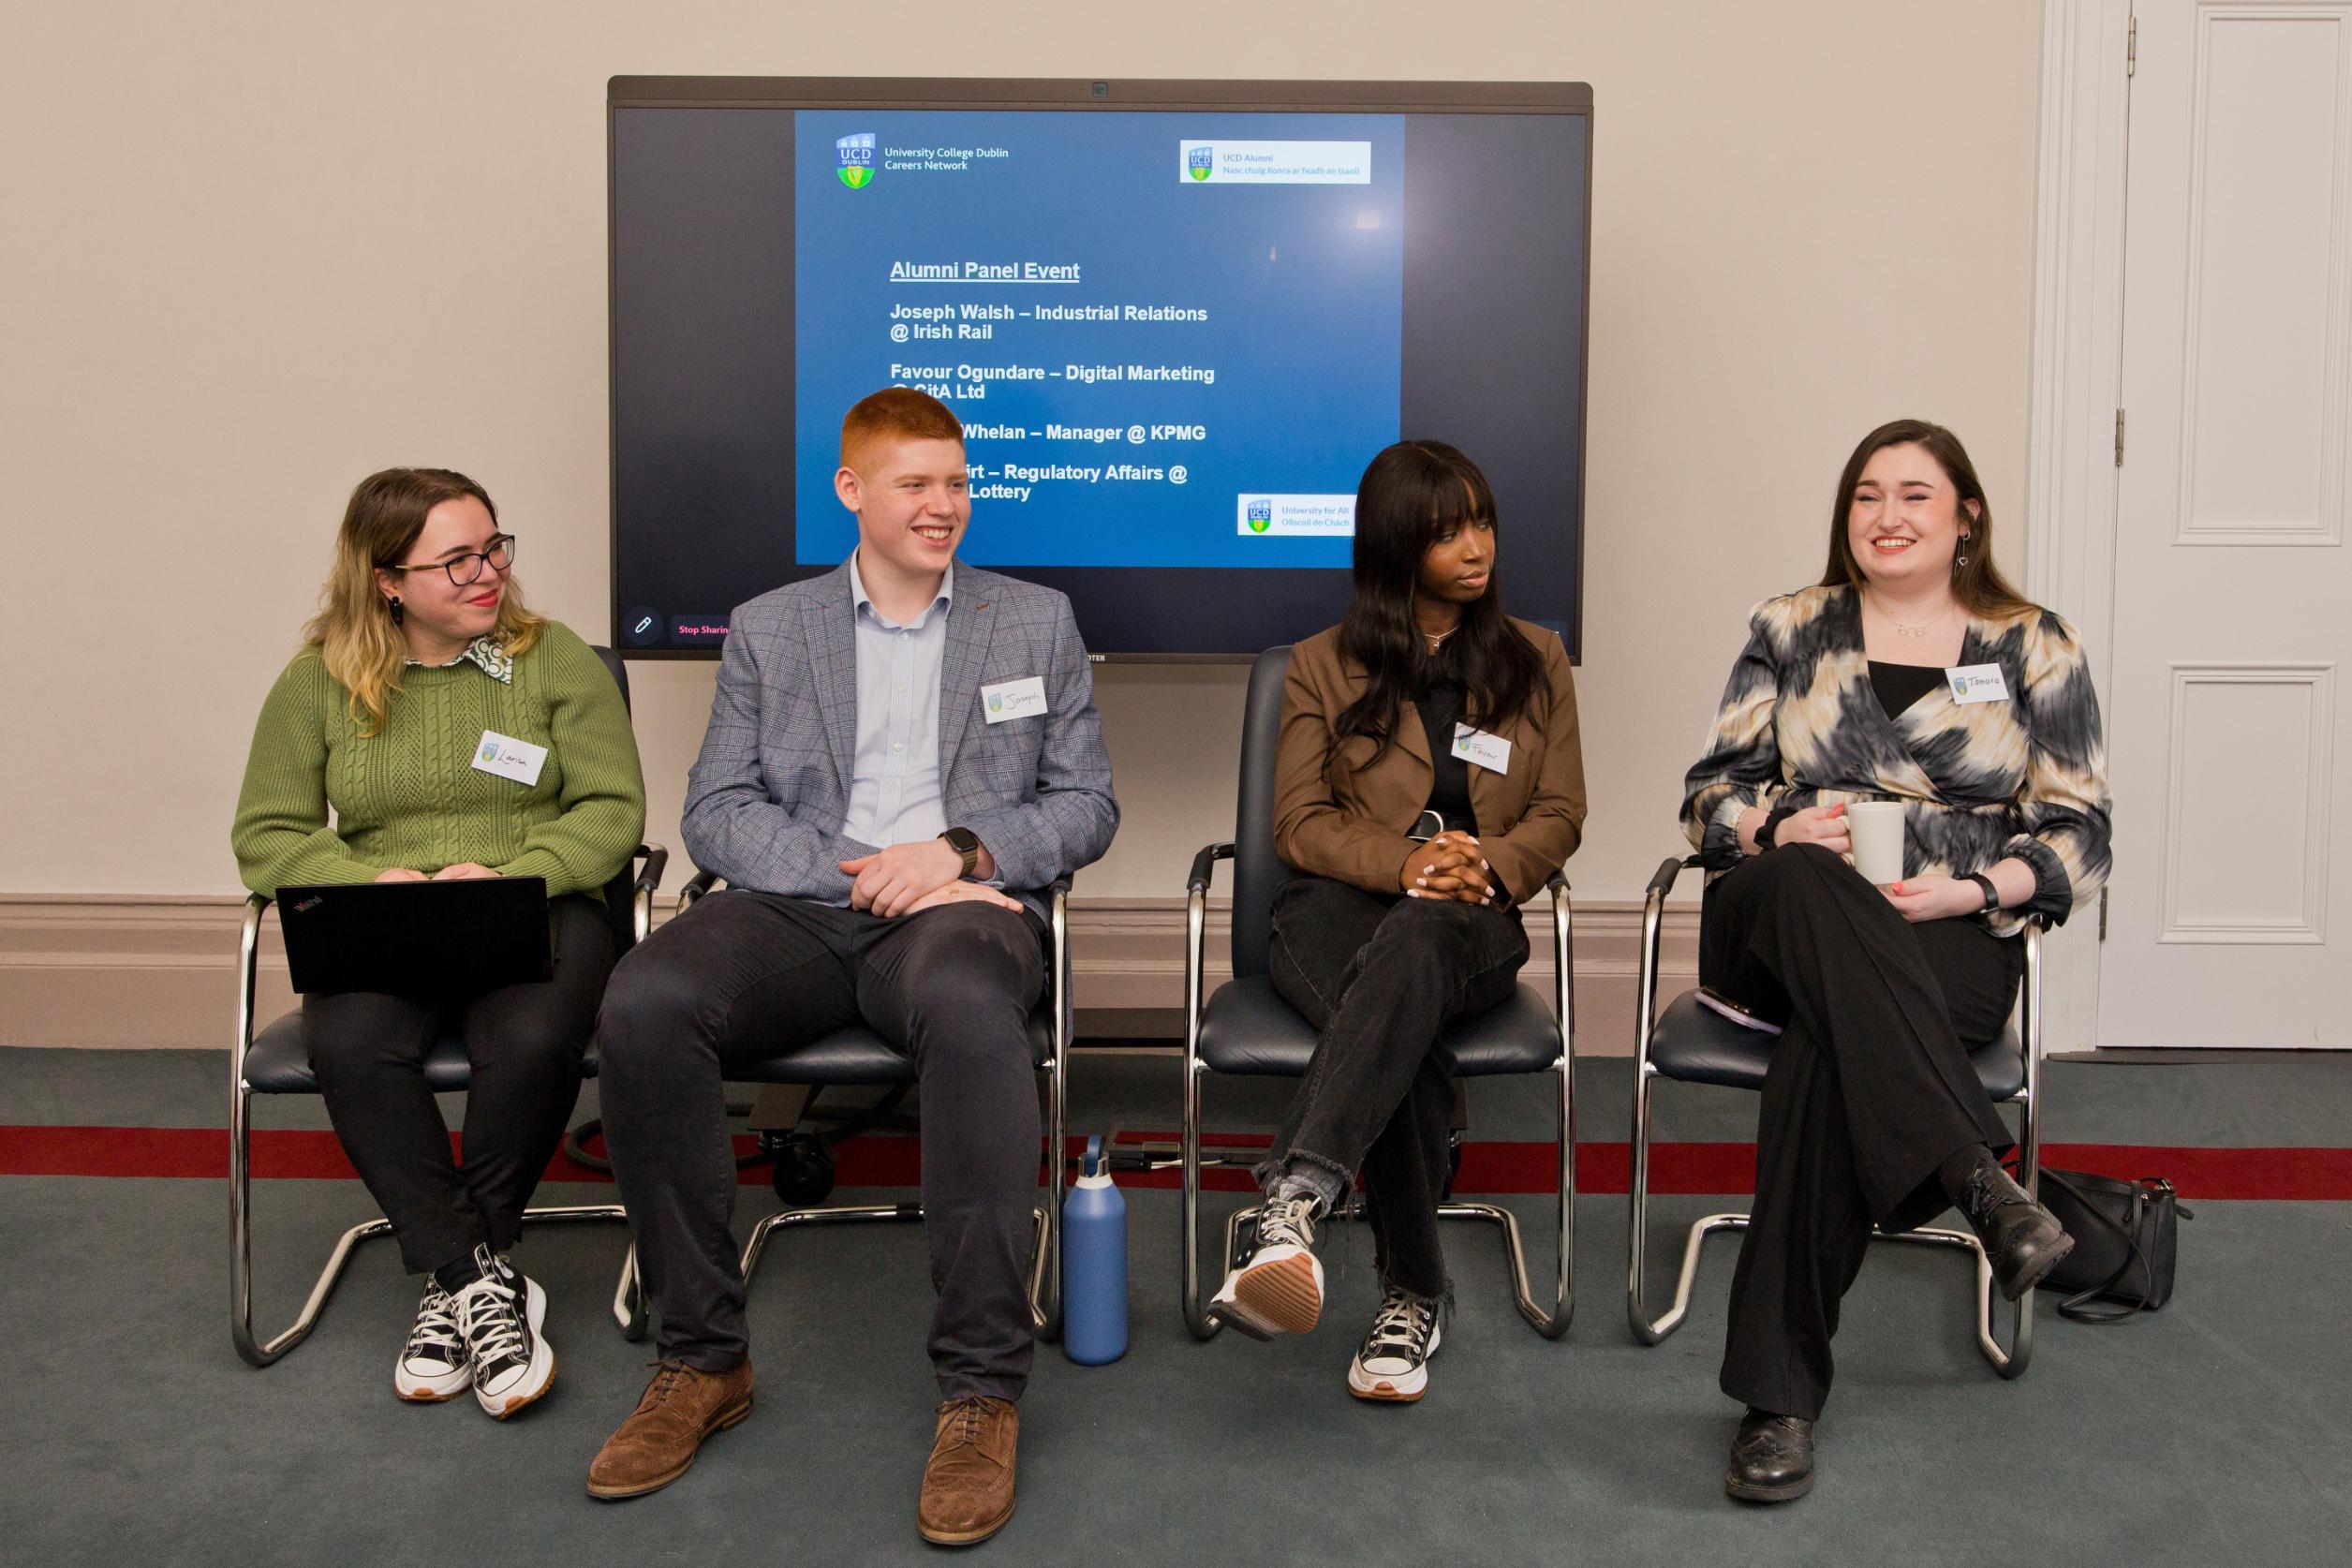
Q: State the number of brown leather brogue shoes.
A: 2